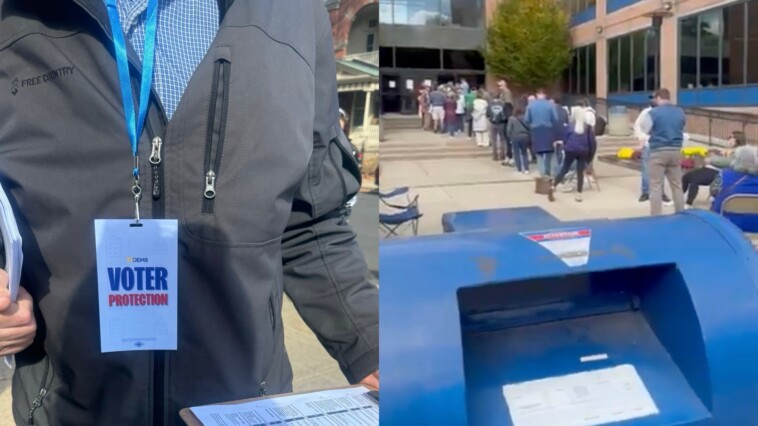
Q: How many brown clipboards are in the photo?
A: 1